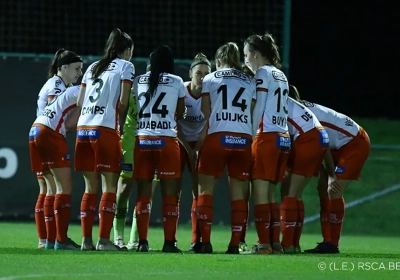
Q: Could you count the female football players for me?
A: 11